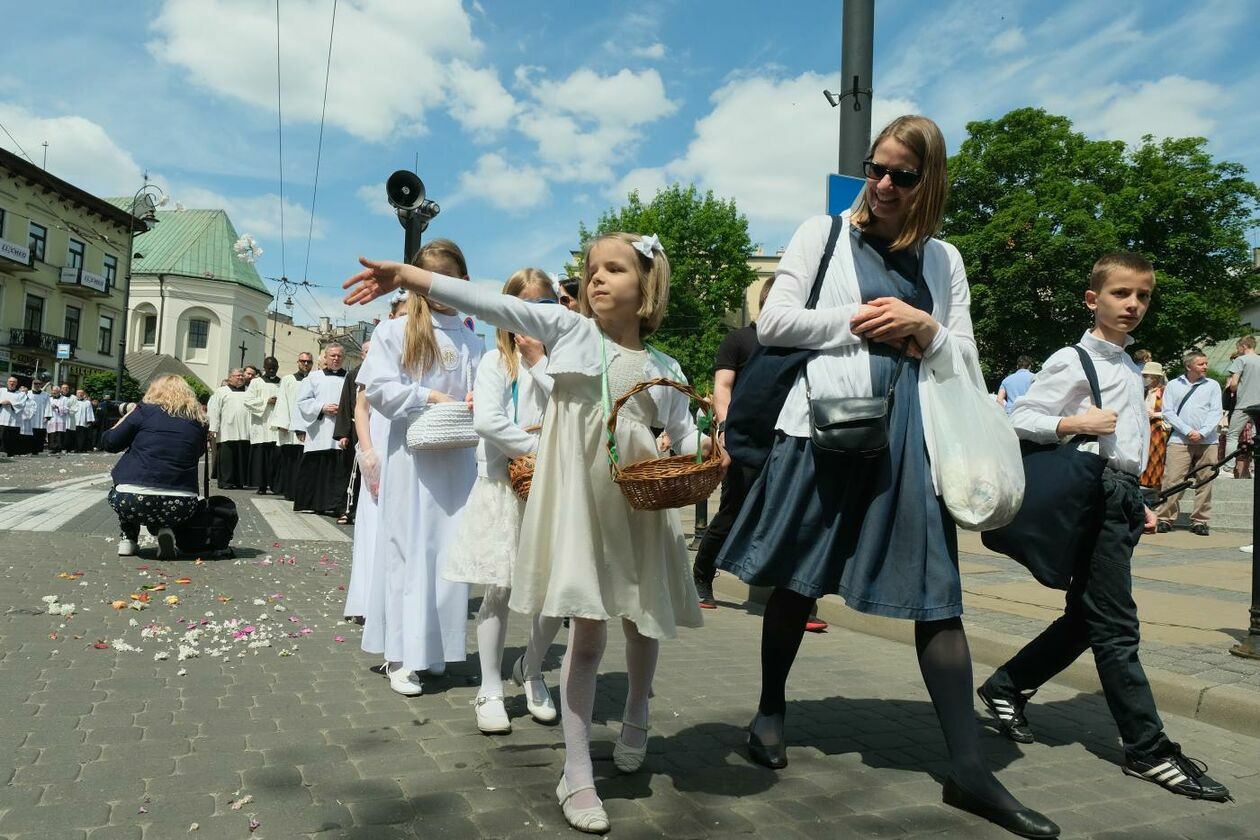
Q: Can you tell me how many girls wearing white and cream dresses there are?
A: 4